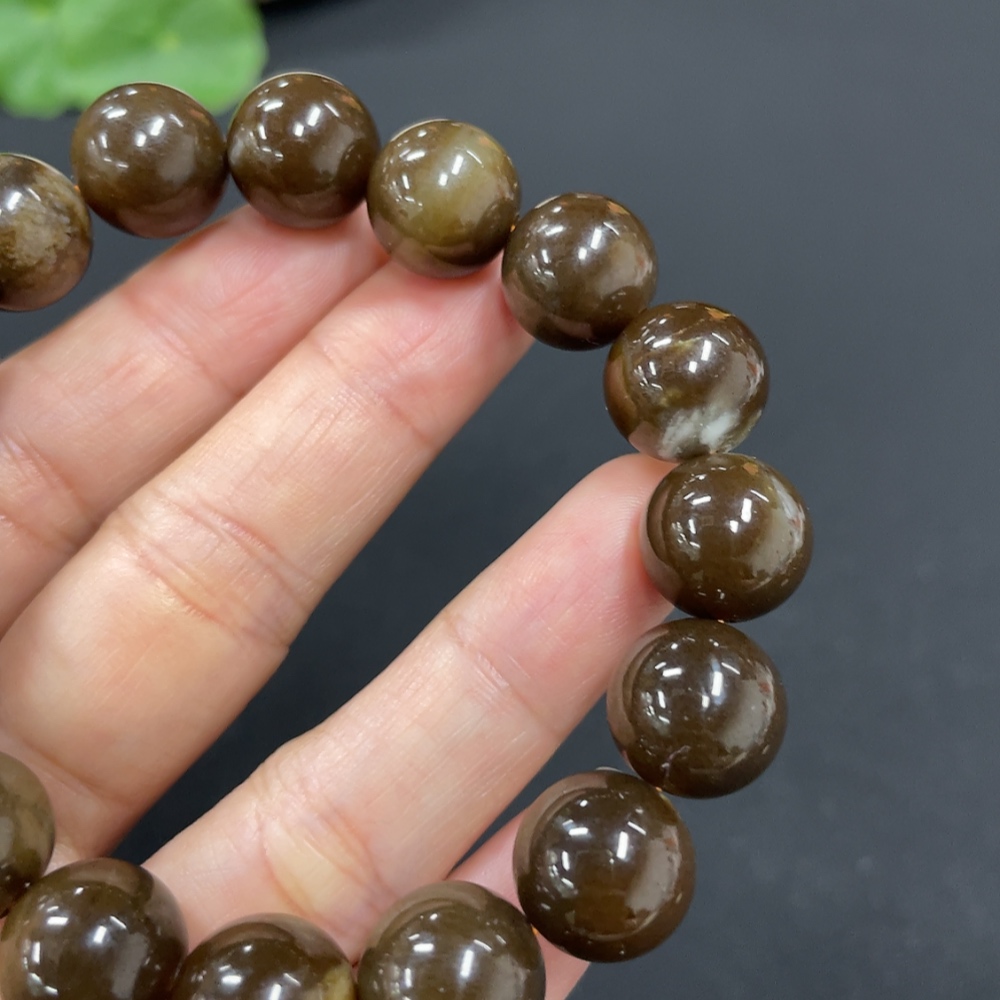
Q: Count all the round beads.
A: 13